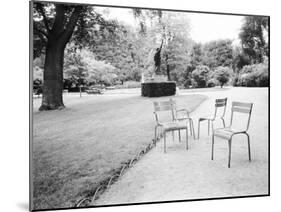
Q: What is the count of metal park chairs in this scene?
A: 4